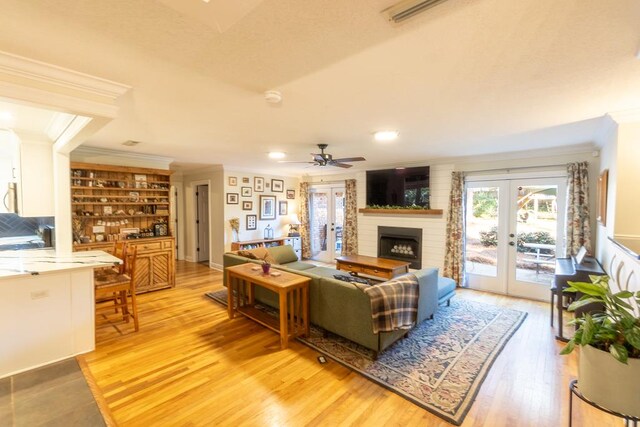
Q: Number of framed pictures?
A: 12